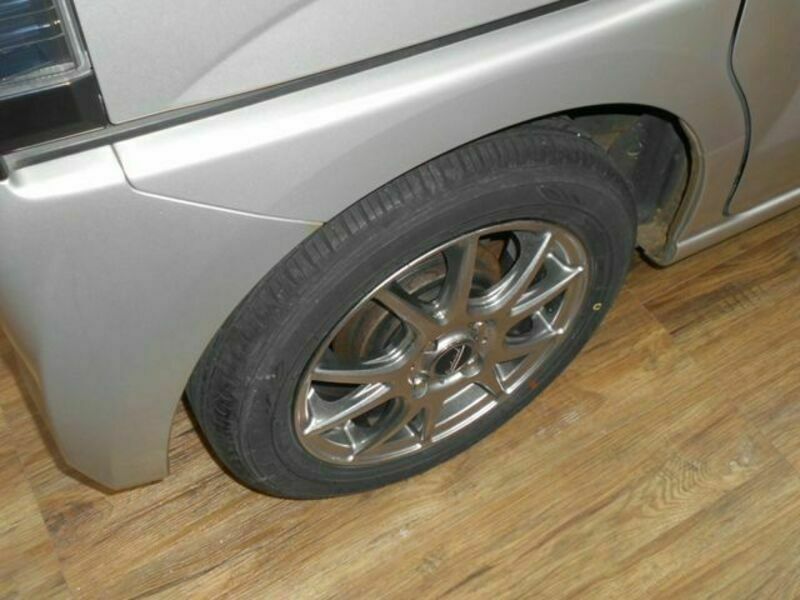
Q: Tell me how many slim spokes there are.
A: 10